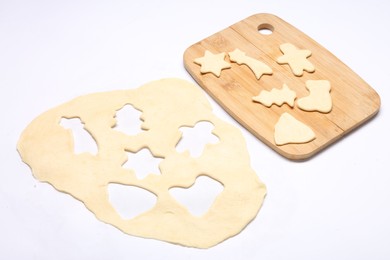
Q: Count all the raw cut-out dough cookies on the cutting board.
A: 6